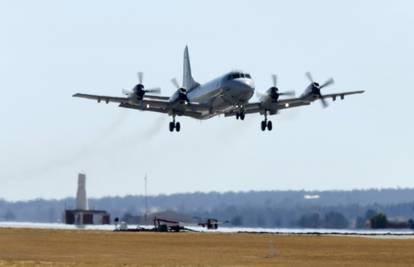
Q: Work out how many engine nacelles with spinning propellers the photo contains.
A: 4